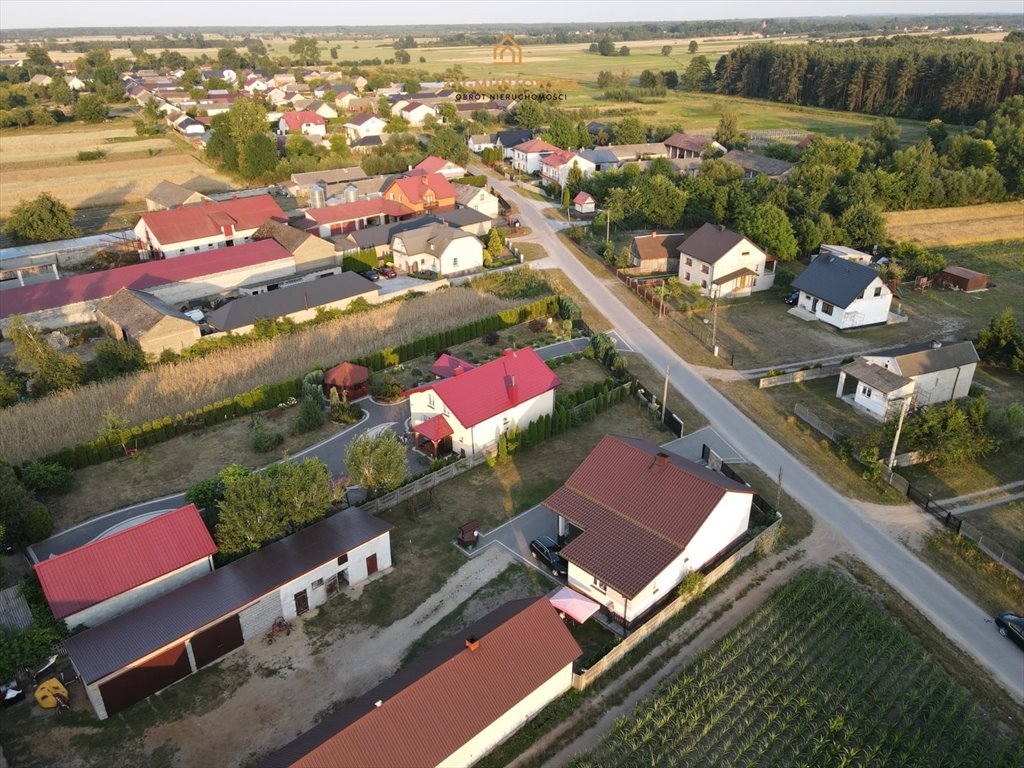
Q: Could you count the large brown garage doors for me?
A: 2